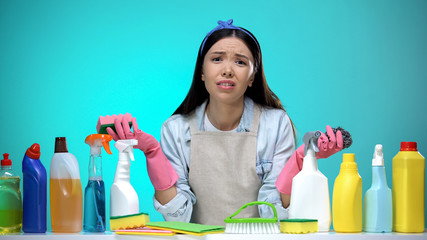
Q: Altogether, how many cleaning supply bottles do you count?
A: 9